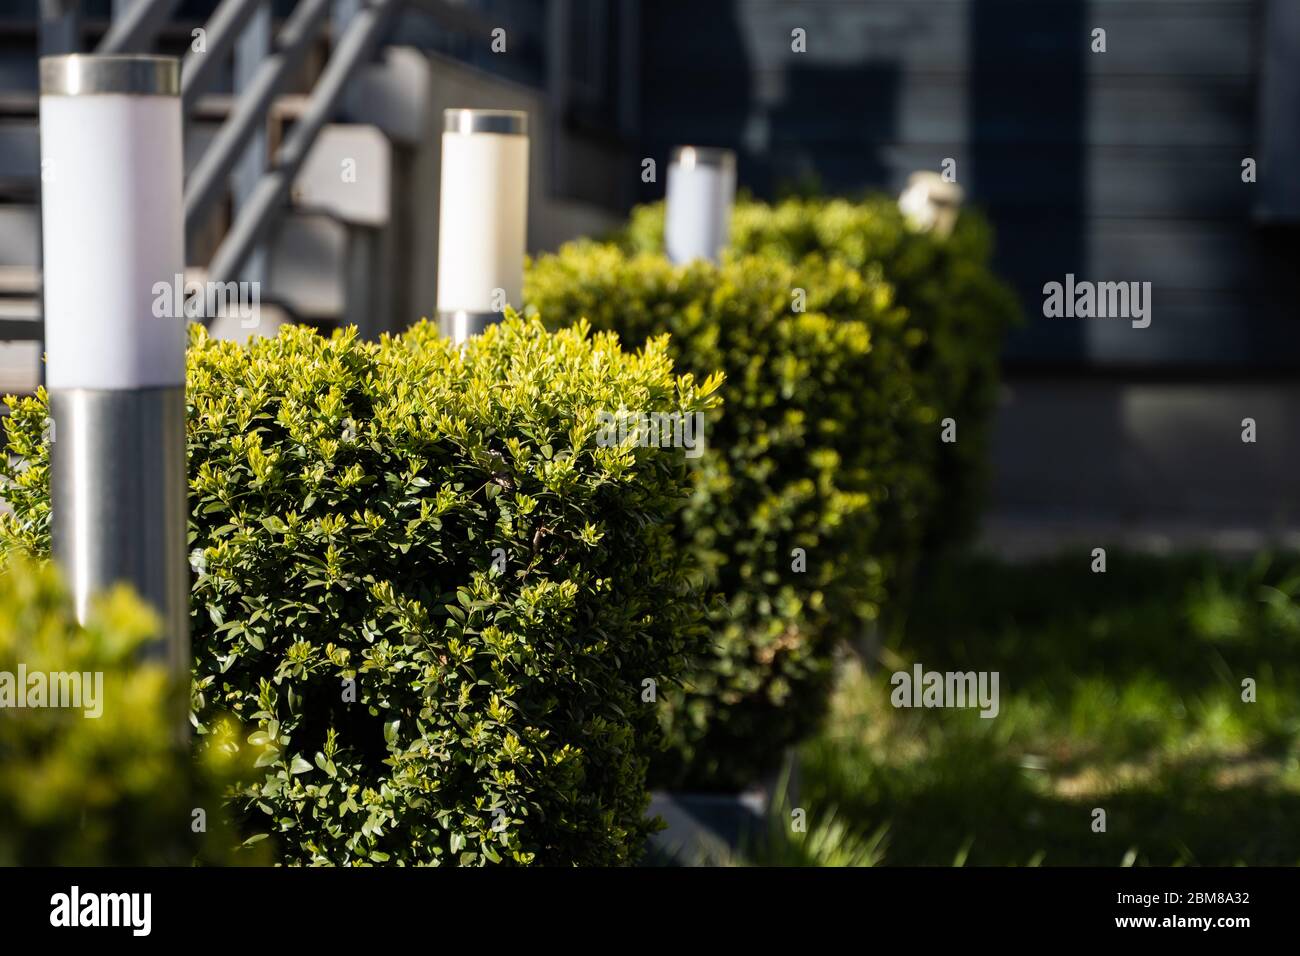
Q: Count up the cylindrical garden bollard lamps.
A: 3